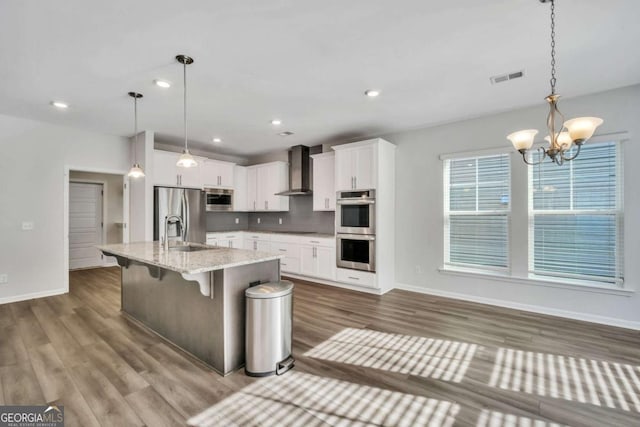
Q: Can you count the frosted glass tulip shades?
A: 3